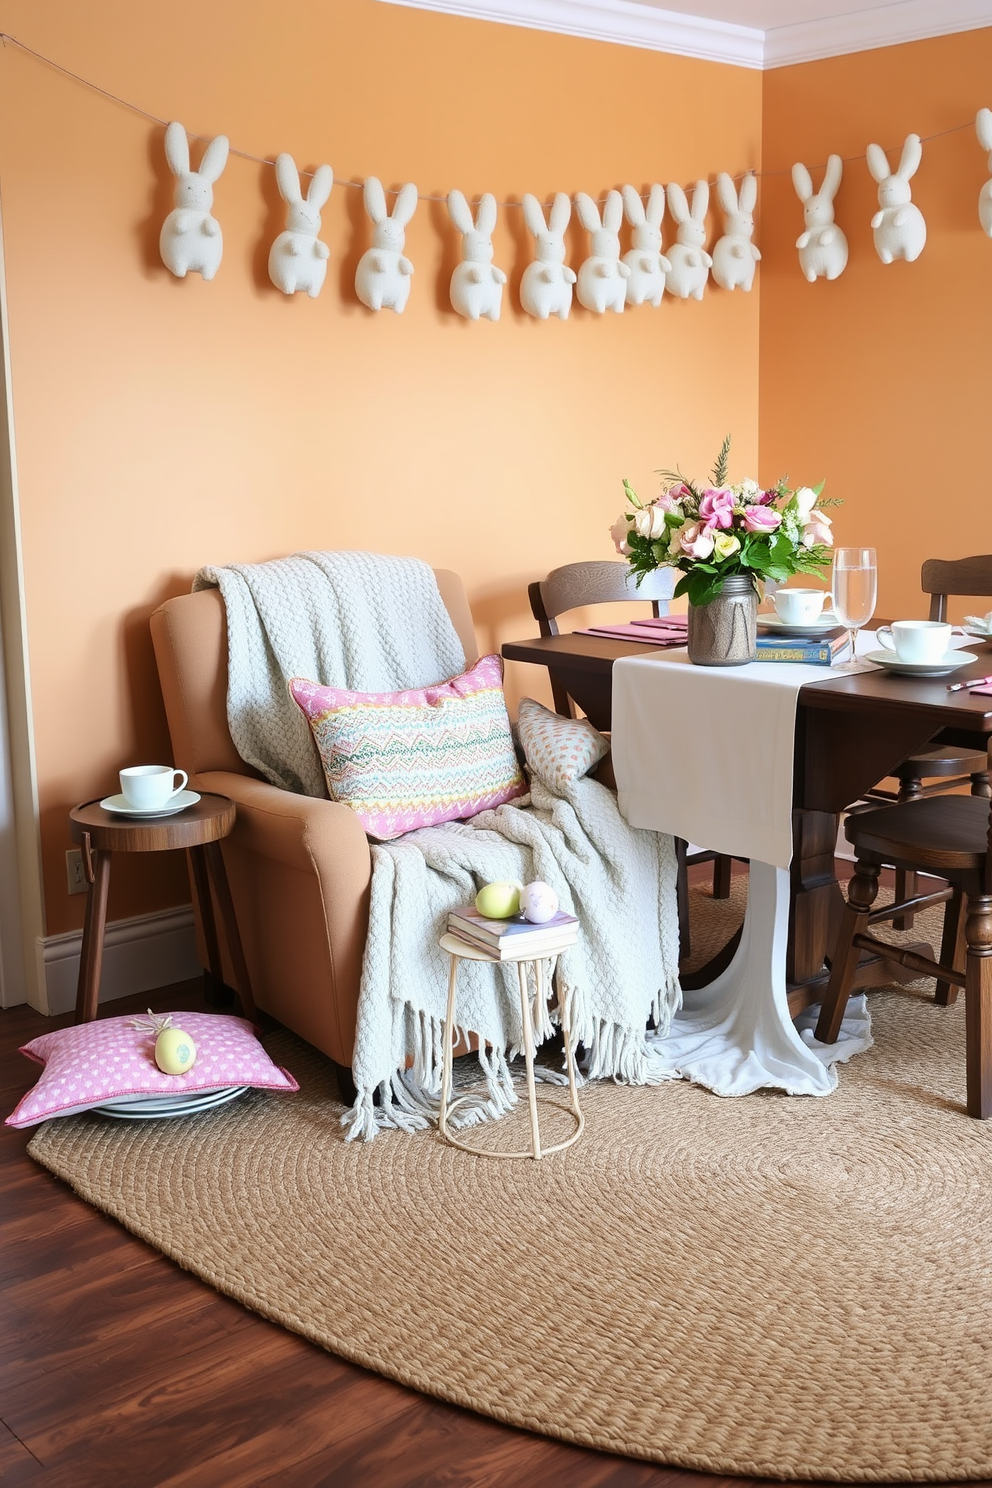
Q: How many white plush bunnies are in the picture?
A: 12